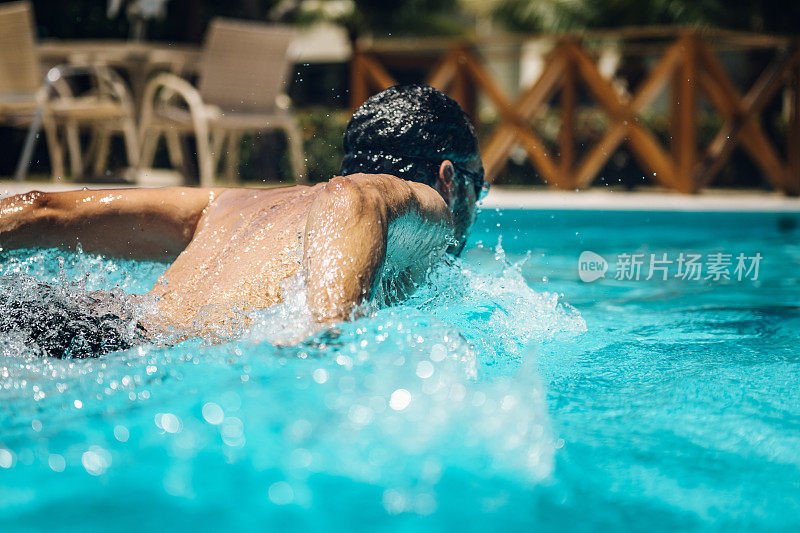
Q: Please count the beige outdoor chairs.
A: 2